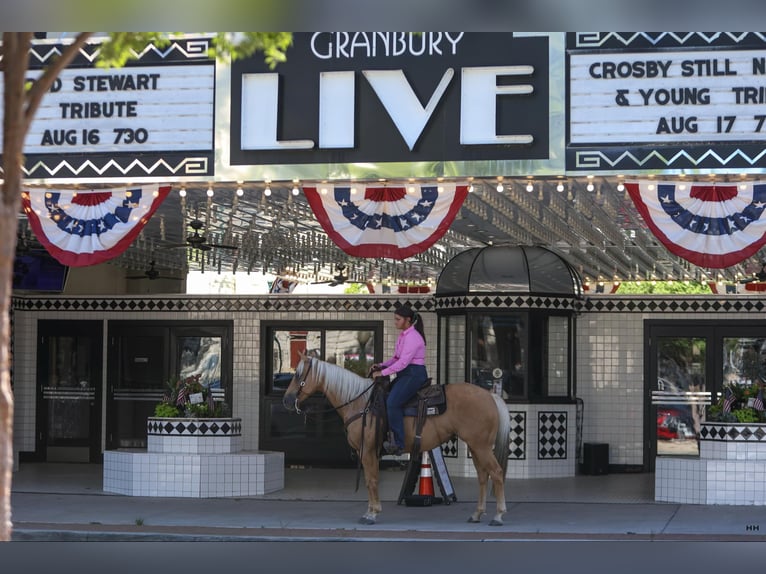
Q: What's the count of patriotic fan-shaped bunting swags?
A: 3